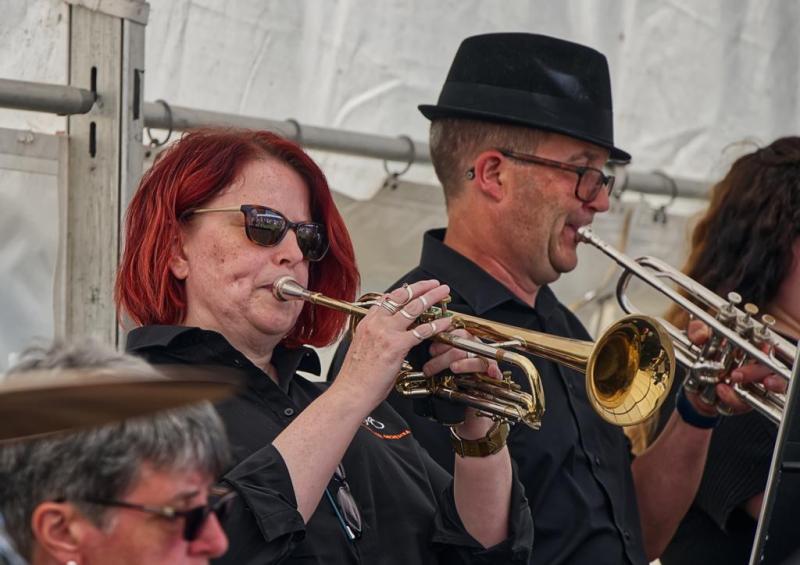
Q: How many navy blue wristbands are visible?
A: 1